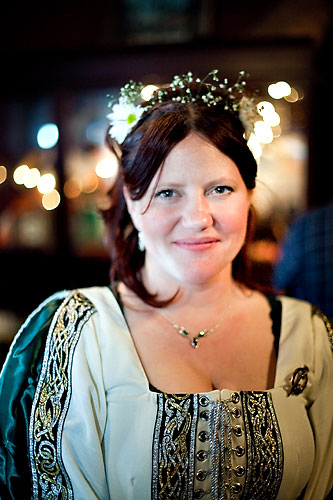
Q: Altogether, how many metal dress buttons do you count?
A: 12